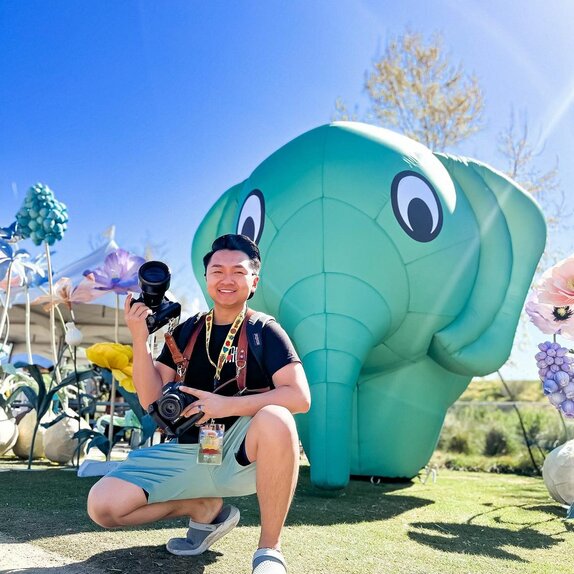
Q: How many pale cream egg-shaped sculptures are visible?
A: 4